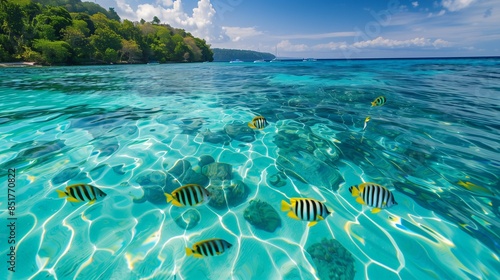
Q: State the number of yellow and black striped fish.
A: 7